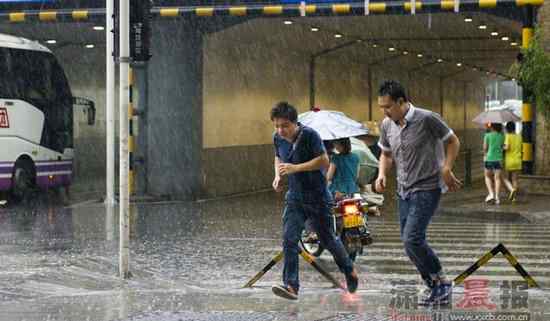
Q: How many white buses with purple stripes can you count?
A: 1